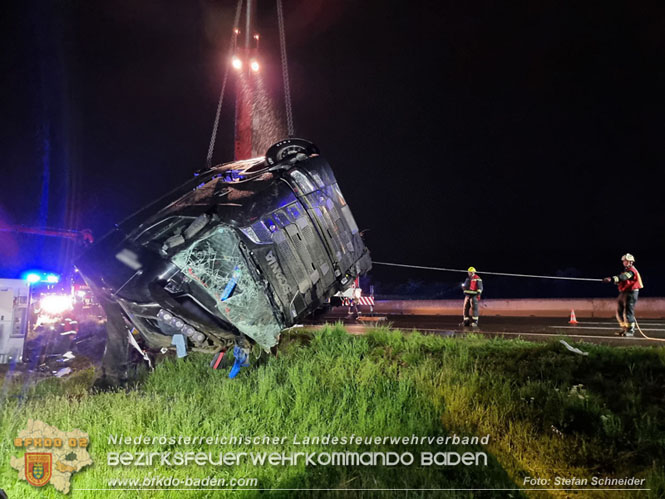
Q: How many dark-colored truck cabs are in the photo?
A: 1